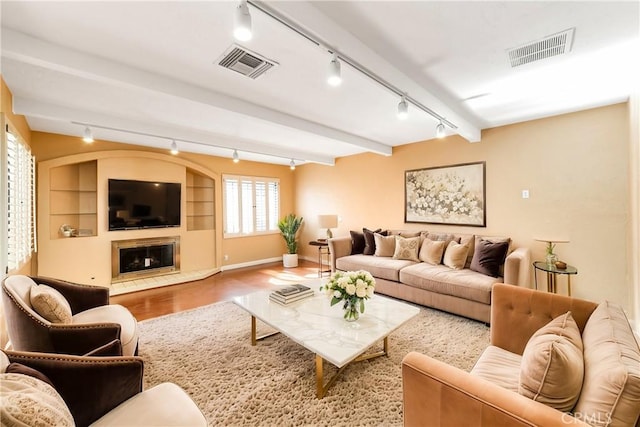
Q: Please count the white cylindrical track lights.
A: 8